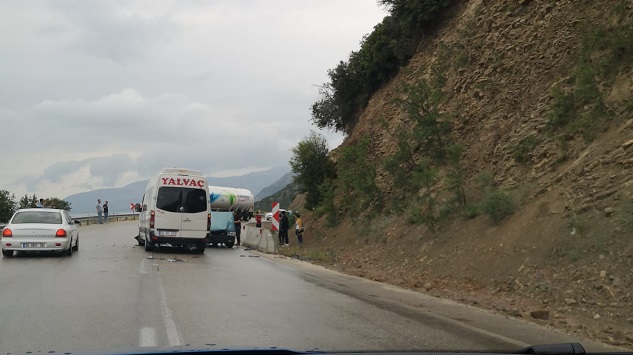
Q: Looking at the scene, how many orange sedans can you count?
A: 0